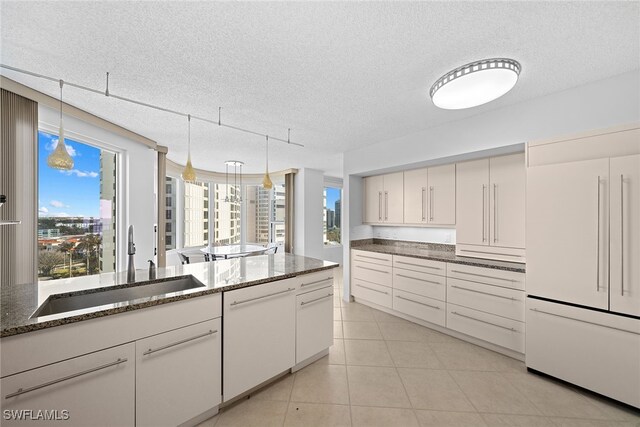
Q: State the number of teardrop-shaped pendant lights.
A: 3